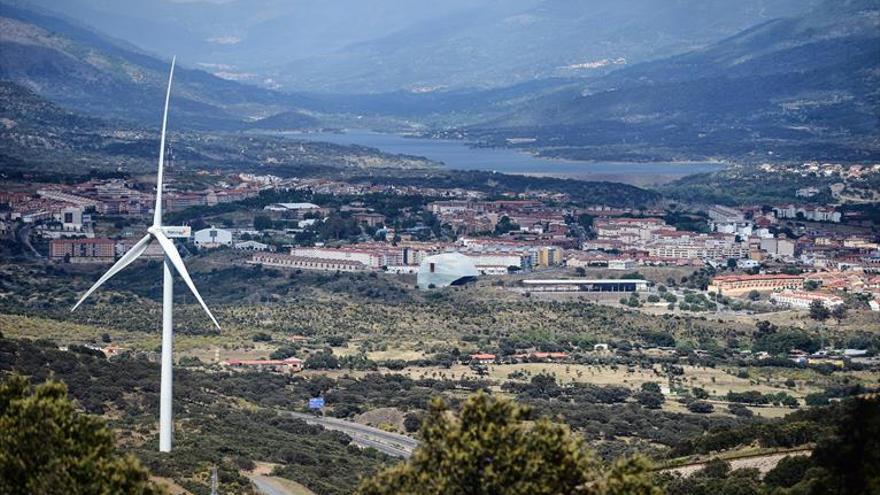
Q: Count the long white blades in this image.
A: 3